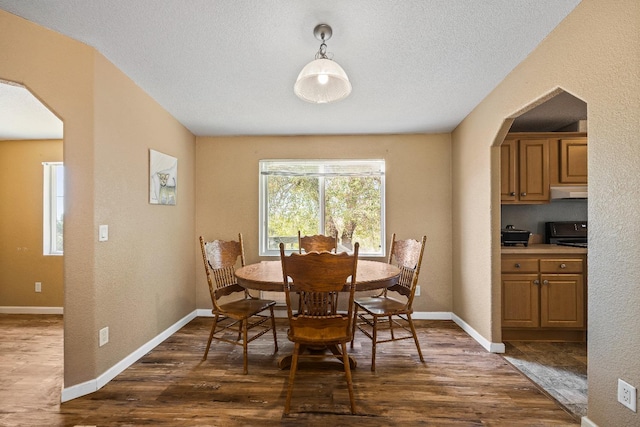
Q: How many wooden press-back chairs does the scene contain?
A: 4